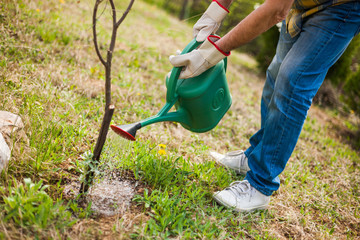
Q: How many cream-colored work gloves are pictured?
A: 2